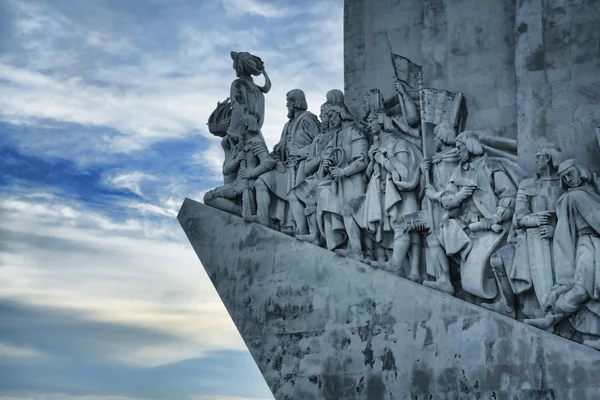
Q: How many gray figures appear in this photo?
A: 12